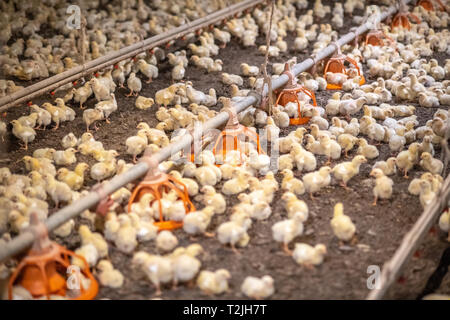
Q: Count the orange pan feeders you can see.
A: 8